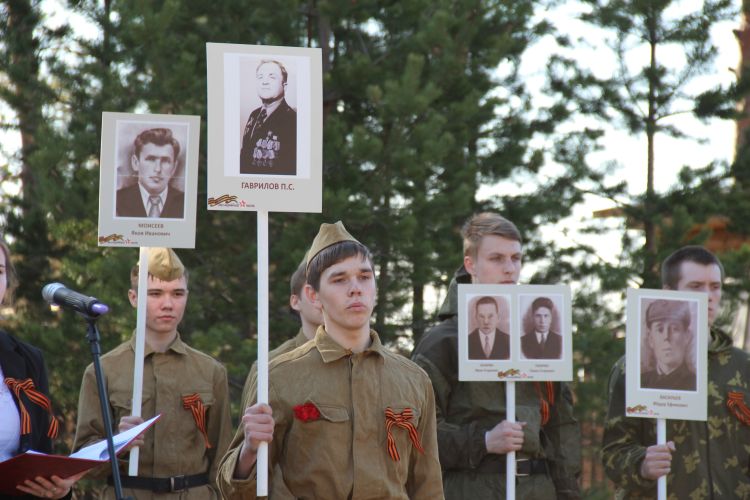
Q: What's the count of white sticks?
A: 4